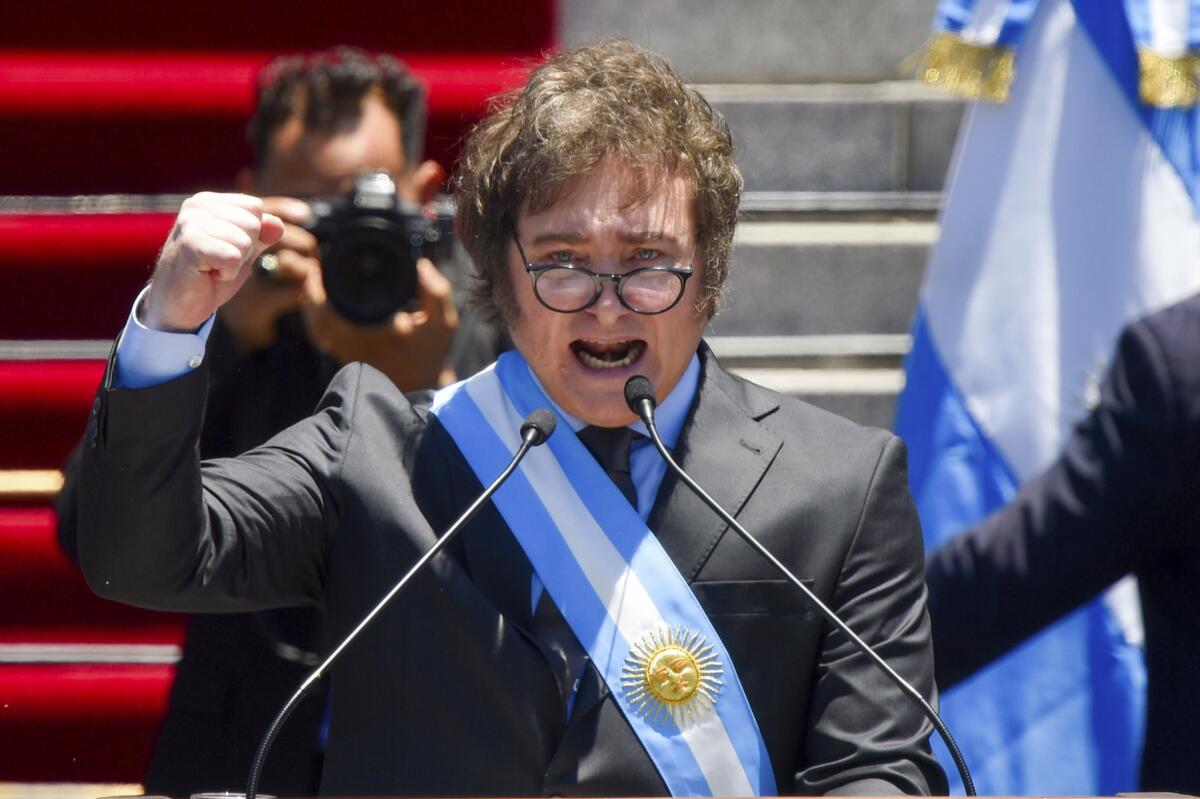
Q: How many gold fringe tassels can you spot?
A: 2